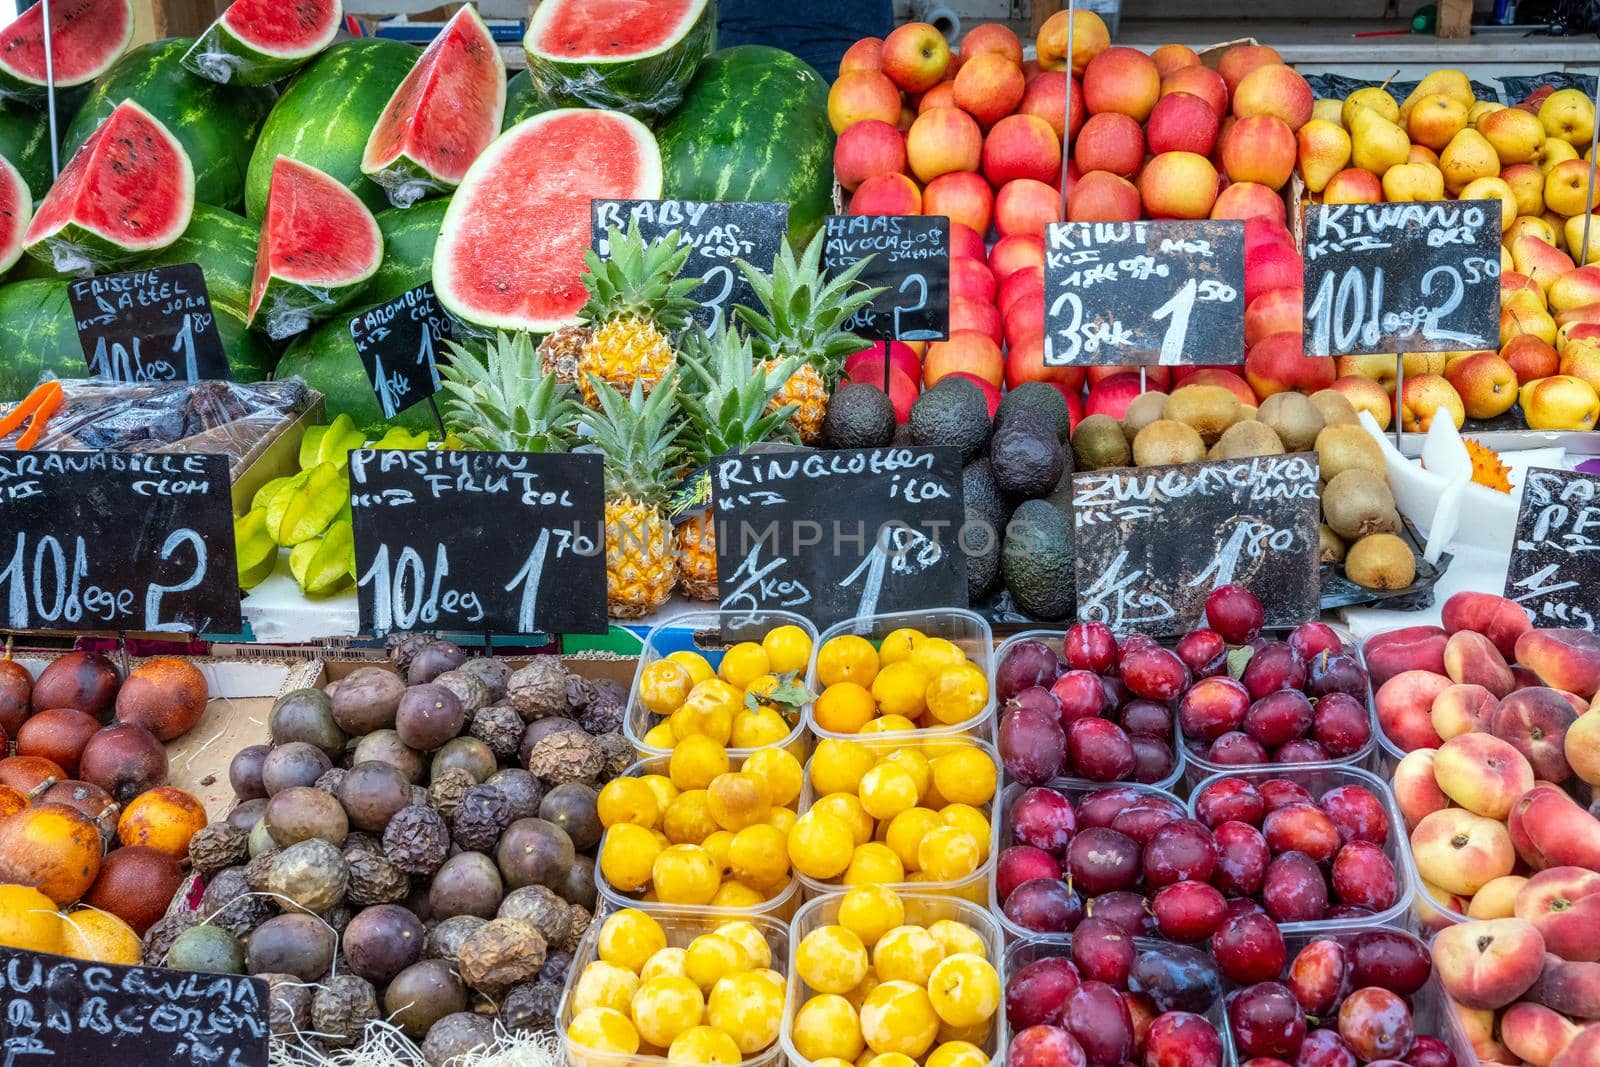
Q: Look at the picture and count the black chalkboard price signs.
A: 12